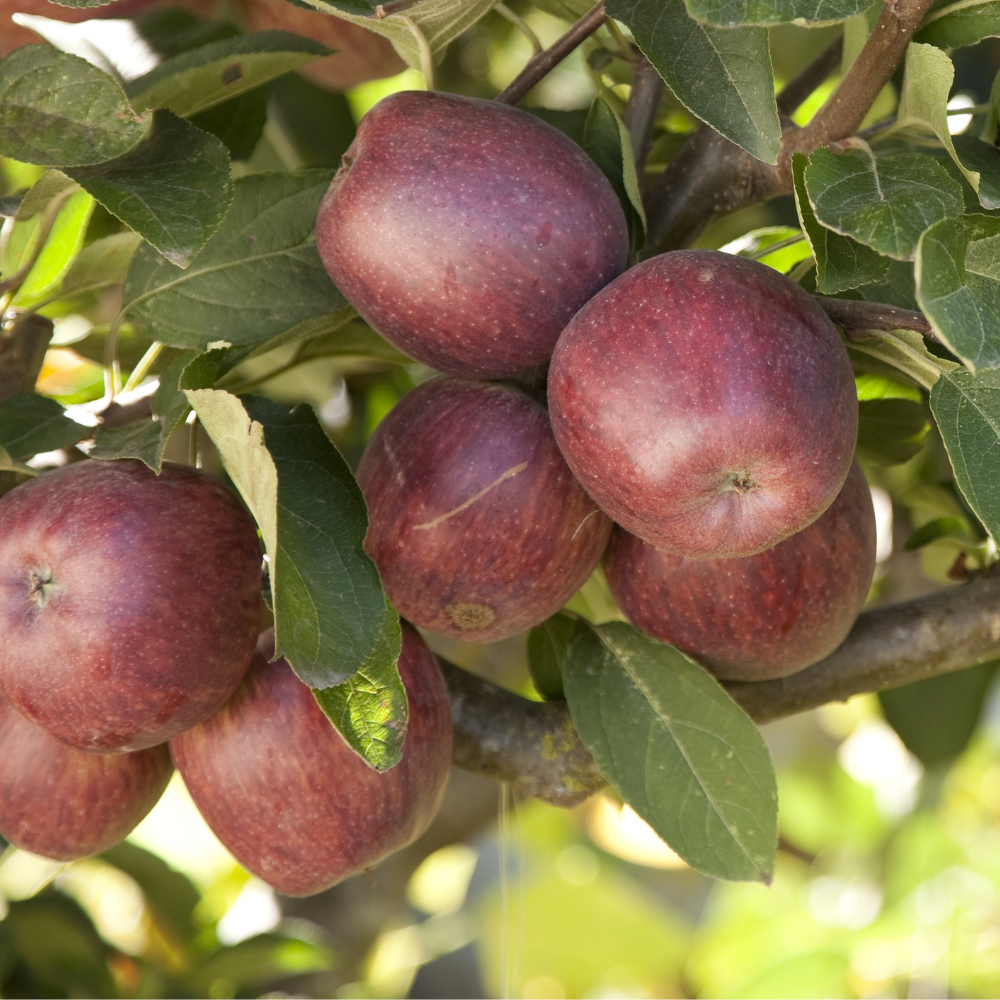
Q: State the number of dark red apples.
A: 7